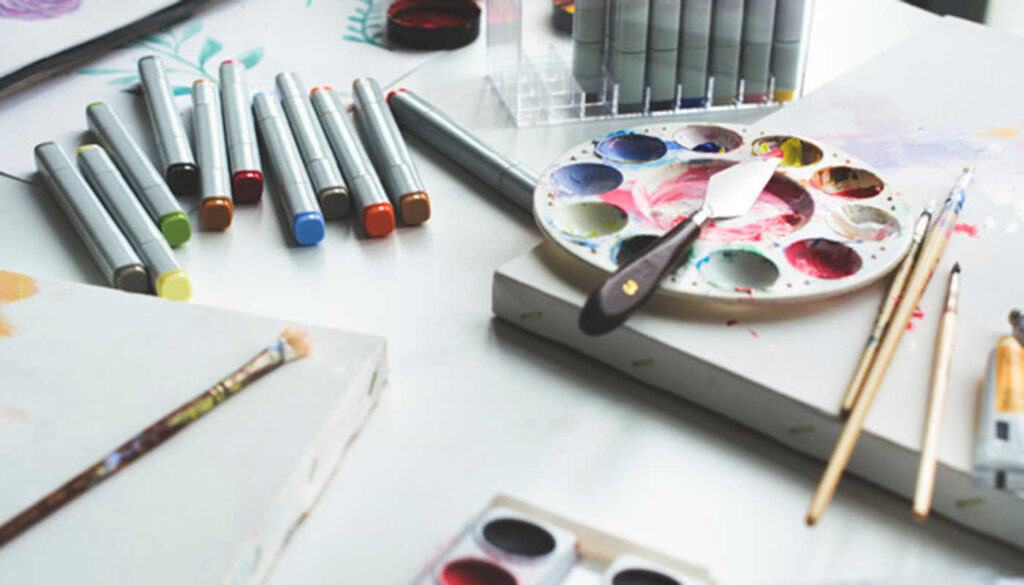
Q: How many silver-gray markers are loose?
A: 11